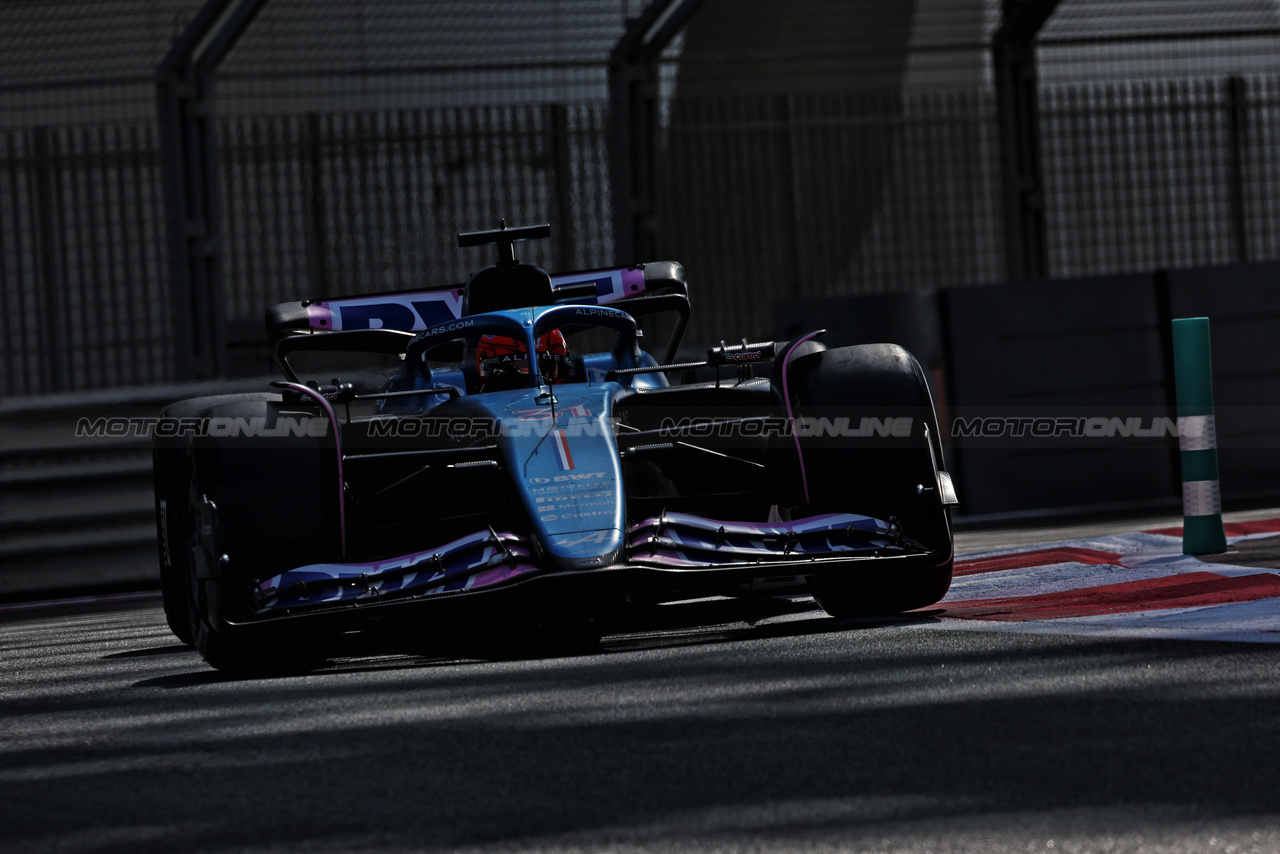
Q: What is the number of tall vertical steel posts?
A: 3